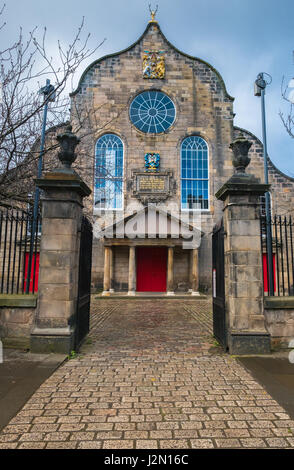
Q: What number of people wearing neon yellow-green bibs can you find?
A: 0